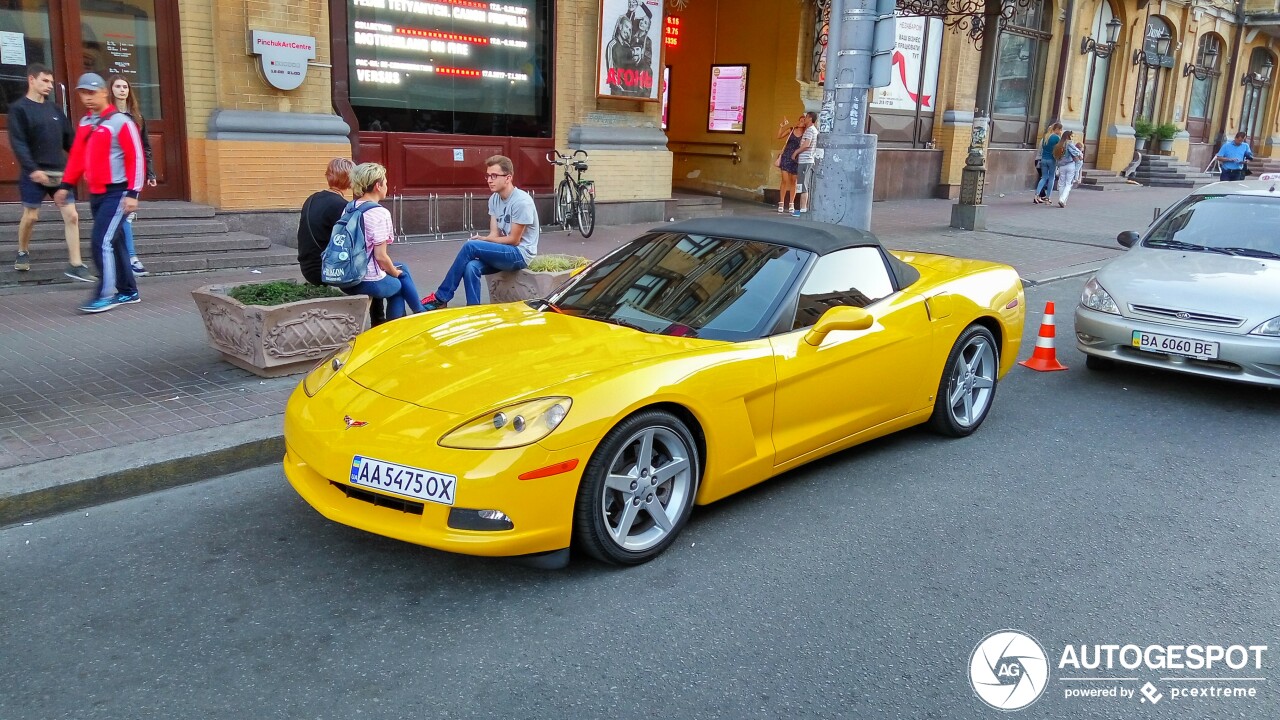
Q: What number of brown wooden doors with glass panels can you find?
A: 2